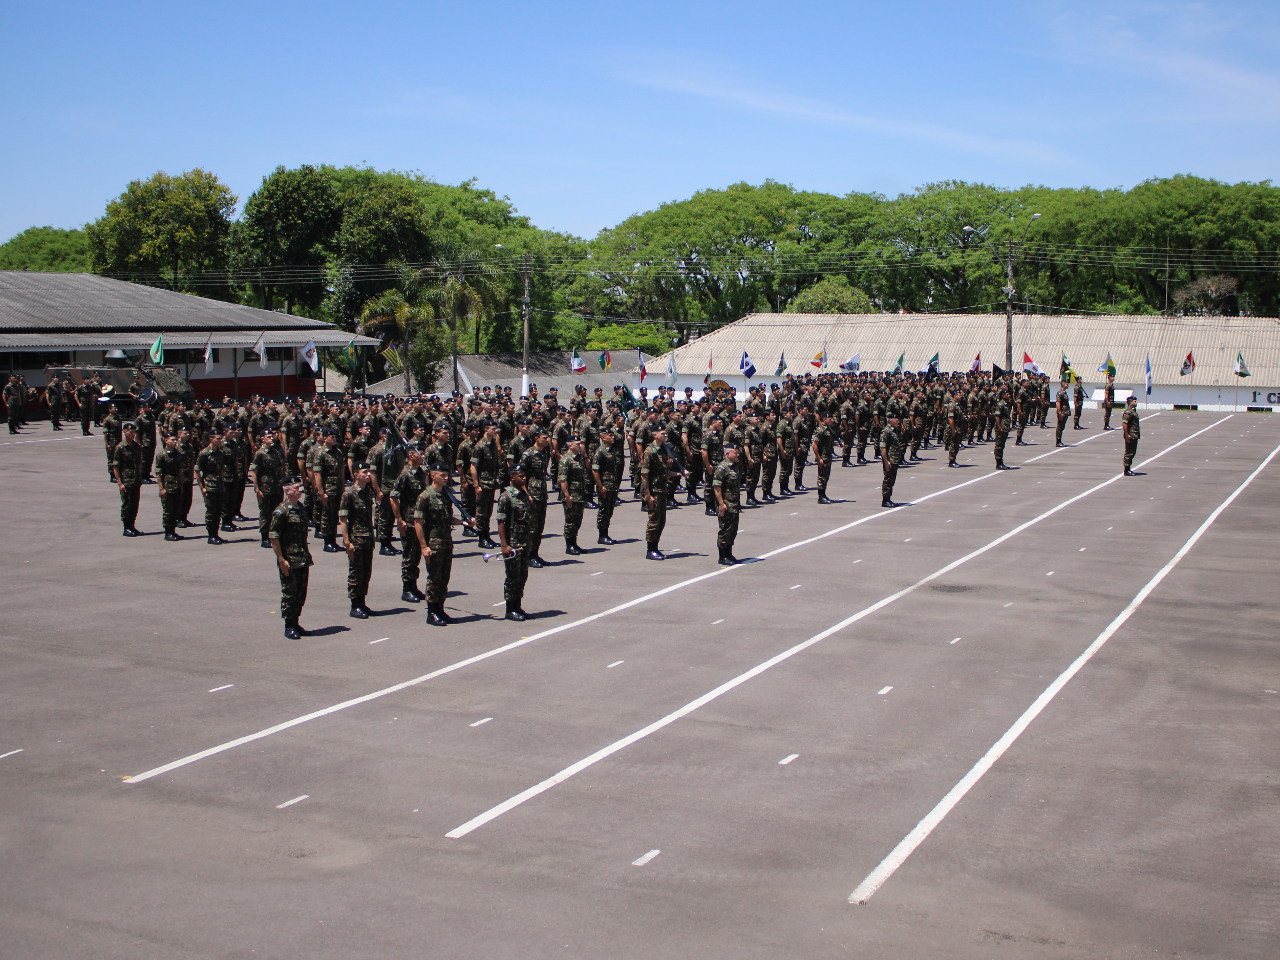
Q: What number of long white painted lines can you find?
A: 3